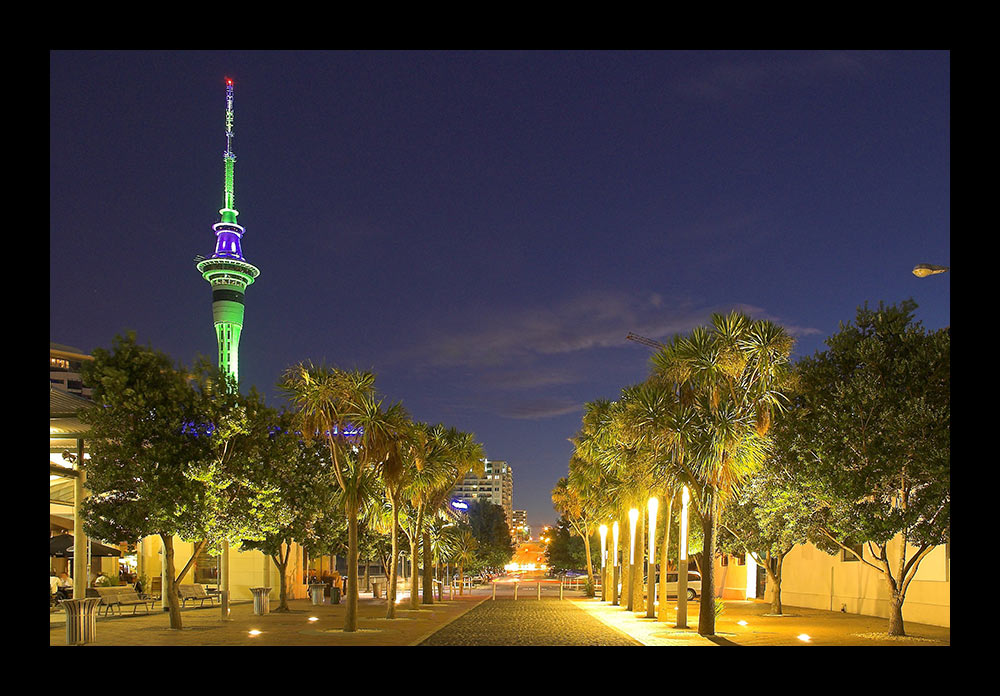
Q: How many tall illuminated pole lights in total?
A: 5